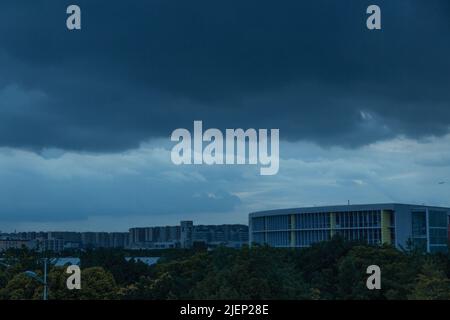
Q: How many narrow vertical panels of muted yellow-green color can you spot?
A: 3